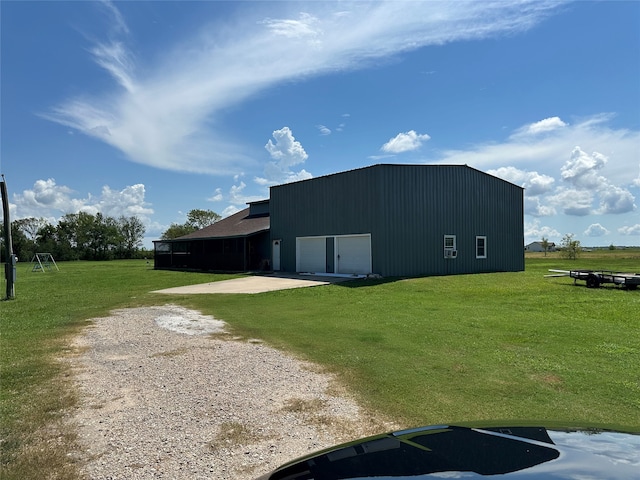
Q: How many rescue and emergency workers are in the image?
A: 0